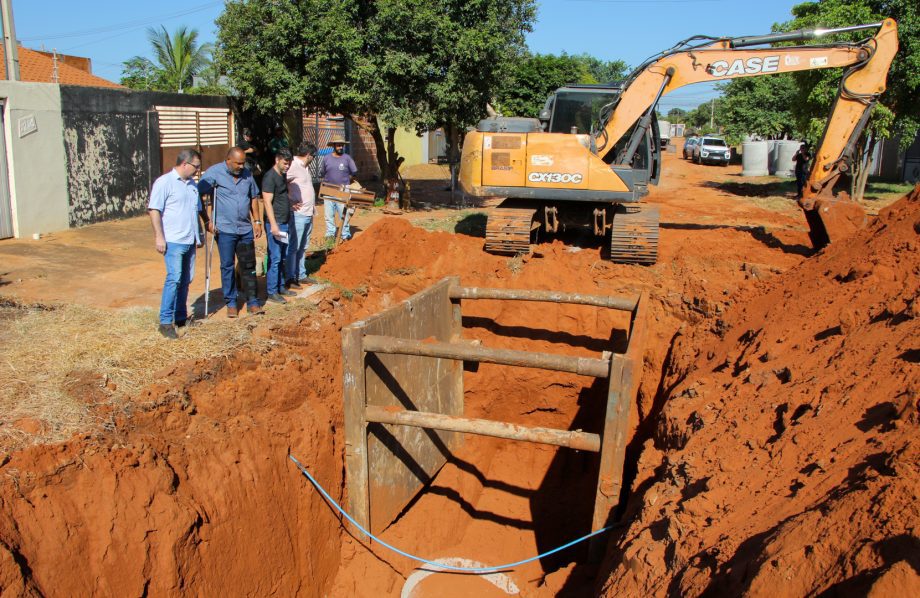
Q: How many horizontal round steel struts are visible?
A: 3